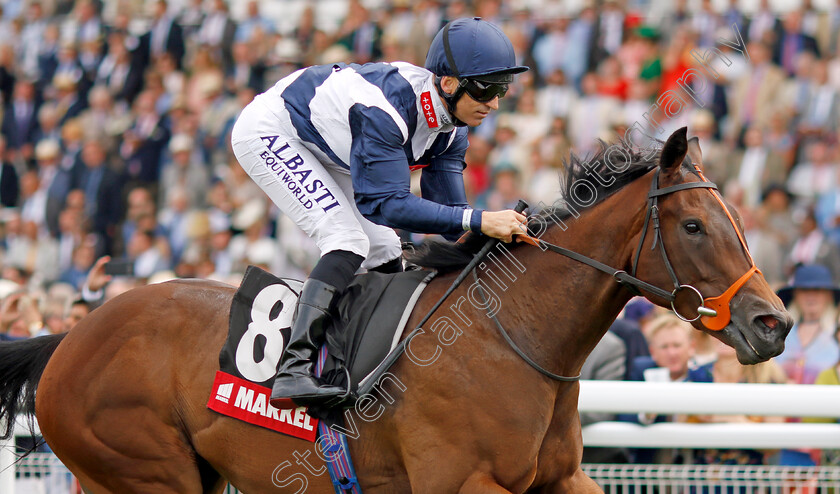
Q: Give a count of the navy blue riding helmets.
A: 1